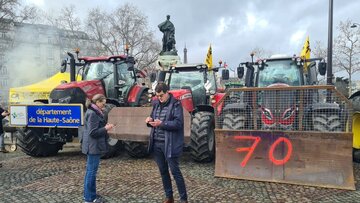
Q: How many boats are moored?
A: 0